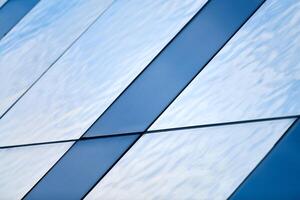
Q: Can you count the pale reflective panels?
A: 5